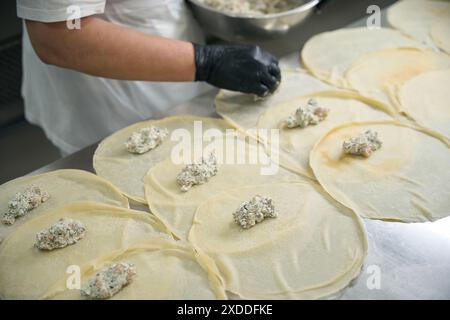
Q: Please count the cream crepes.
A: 14